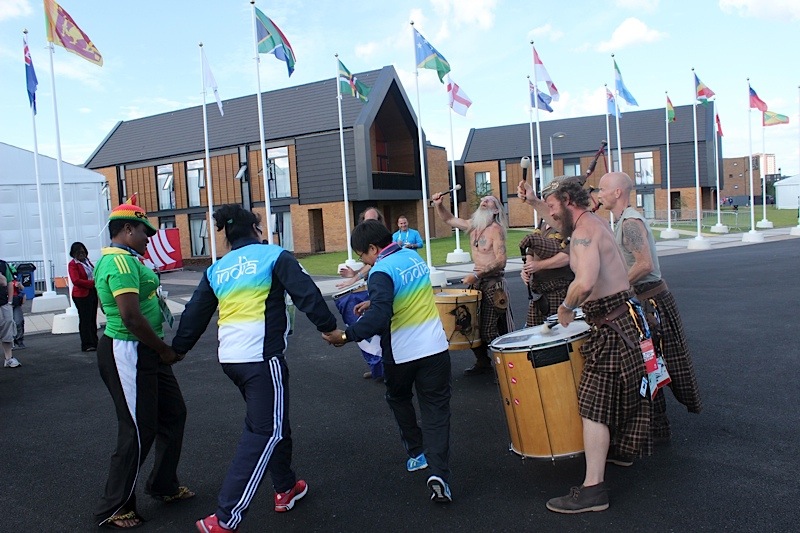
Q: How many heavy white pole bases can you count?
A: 11